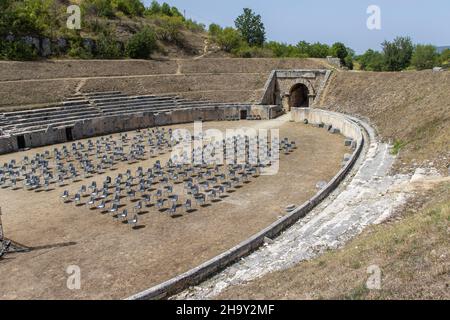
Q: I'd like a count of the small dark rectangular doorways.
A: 3